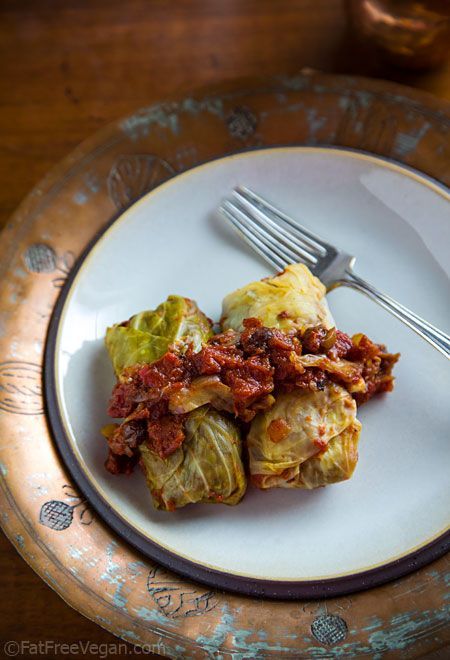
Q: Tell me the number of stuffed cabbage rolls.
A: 4